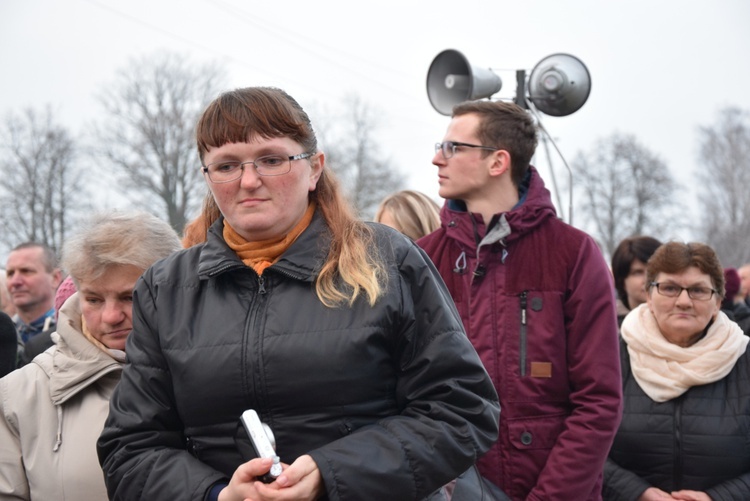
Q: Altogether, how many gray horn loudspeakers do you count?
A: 2